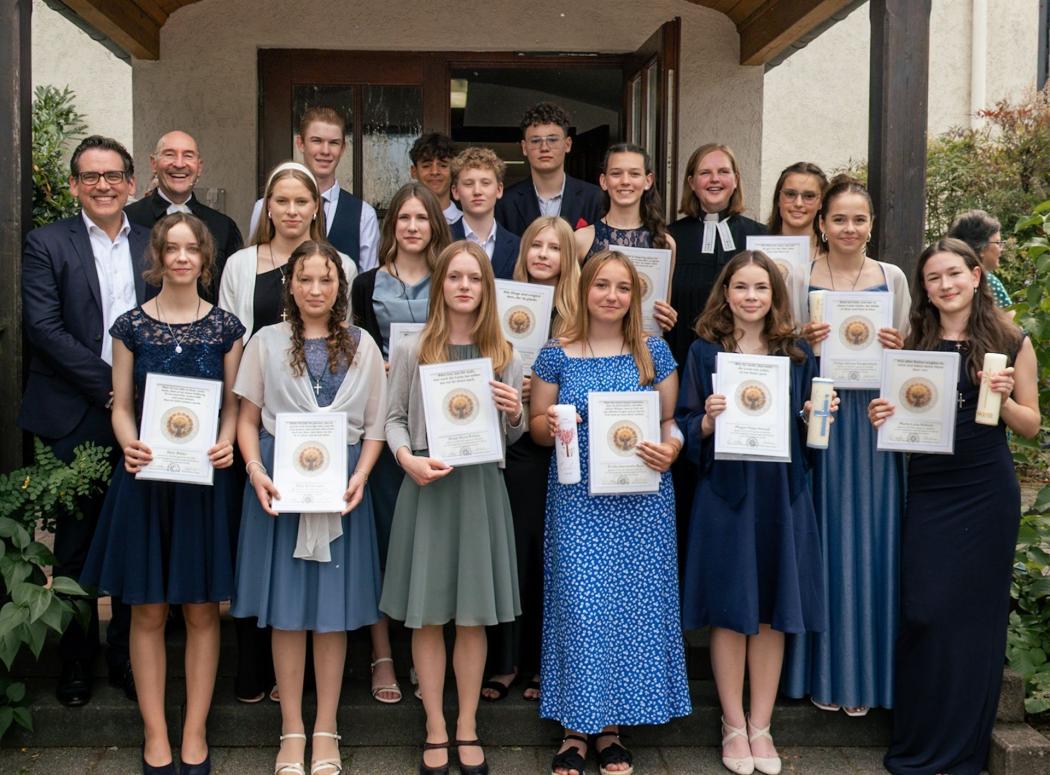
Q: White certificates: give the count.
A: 11